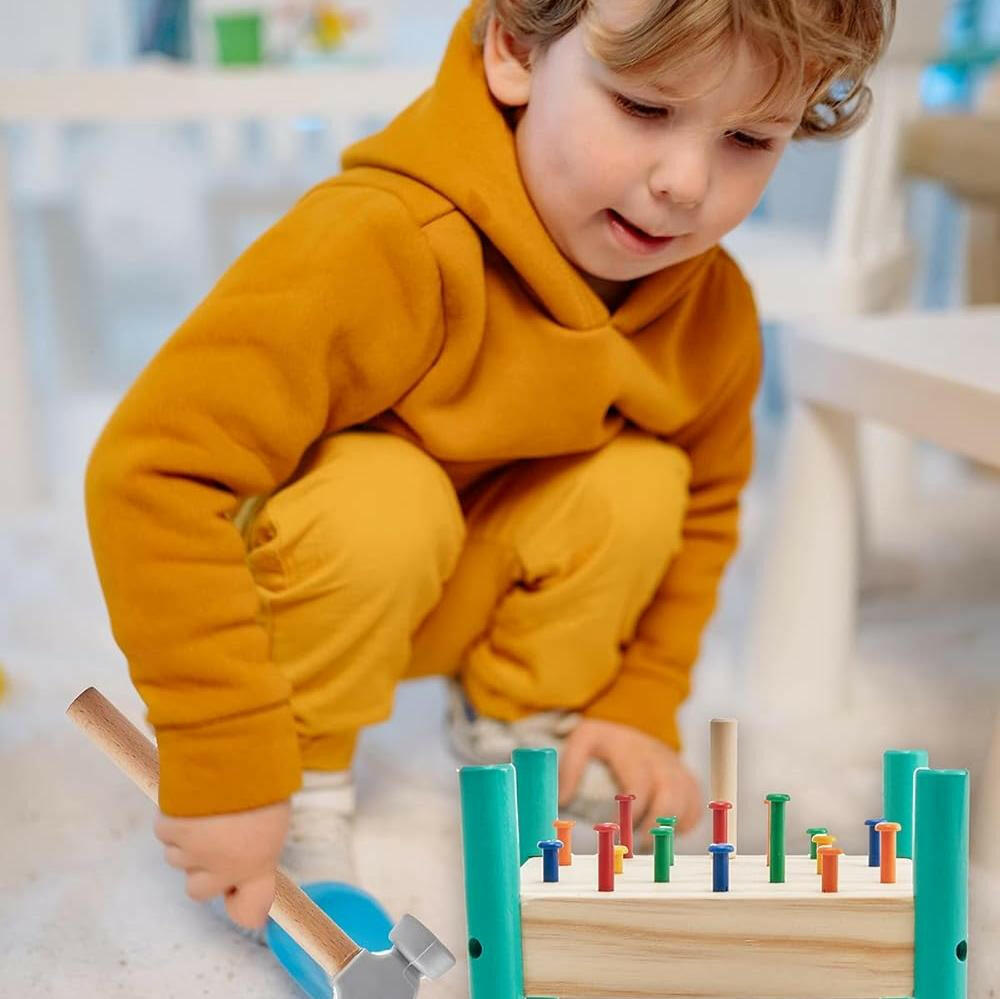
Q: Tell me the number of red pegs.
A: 3